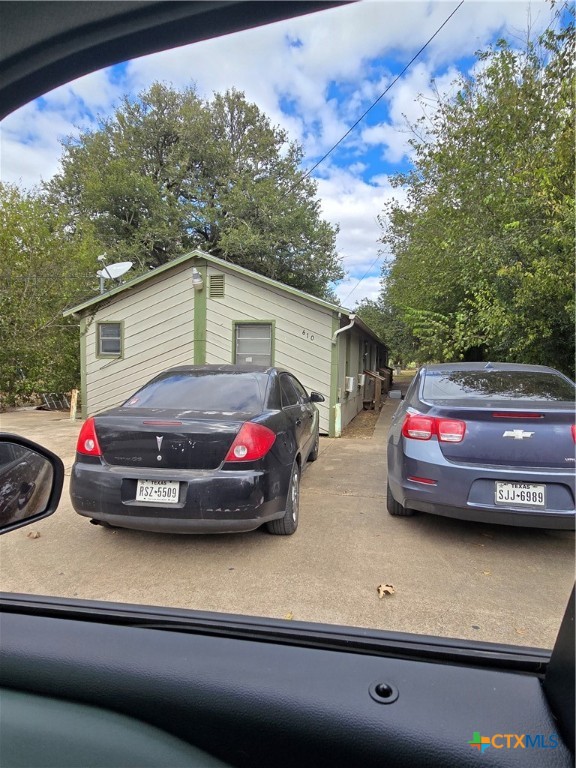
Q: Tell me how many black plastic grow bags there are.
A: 0